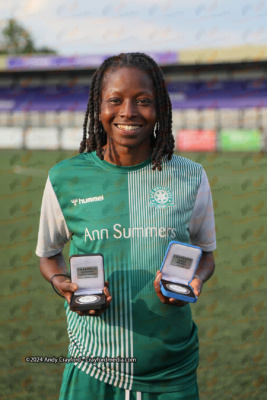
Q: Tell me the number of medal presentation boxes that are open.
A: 2